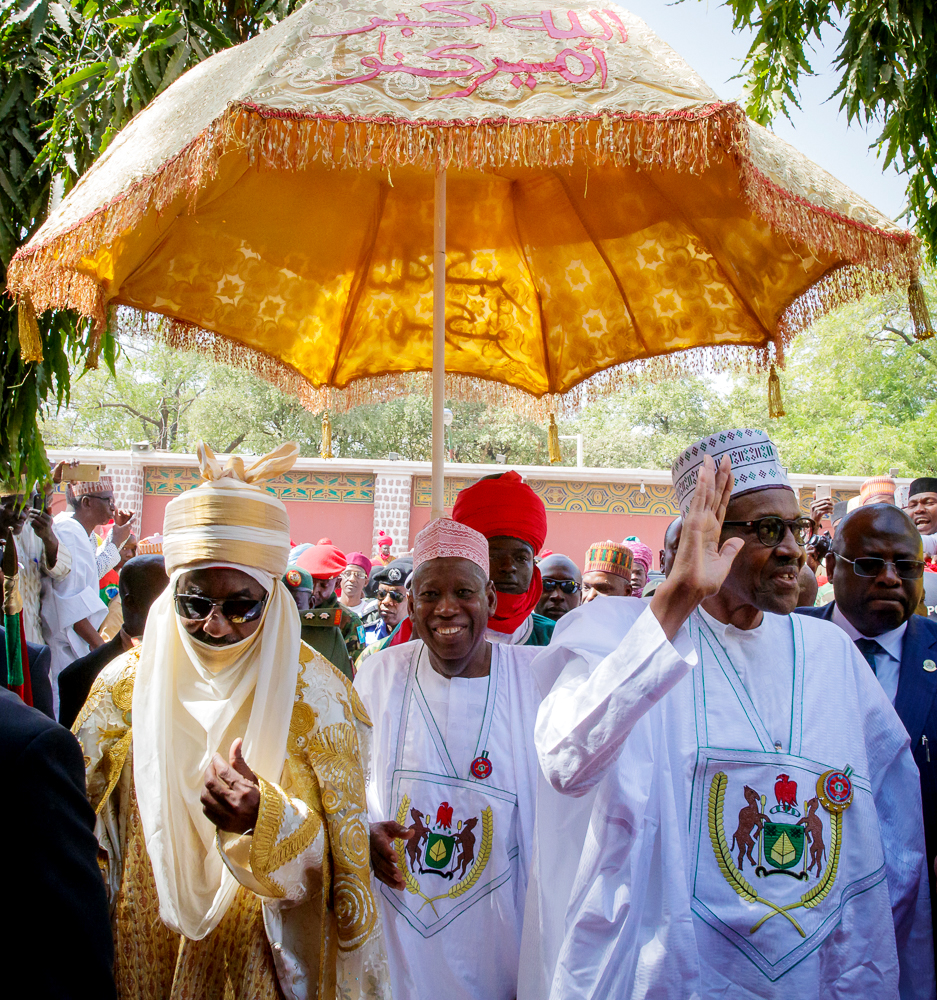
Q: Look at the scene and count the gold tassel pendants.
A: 6